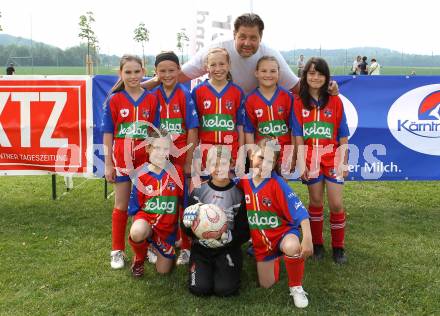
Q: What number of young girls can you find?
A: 8